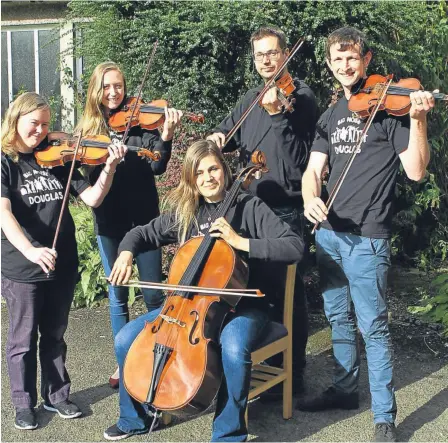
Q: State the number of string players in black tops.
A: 5